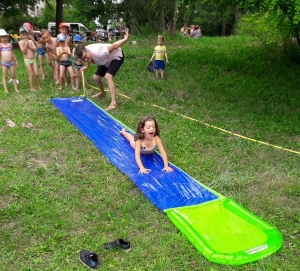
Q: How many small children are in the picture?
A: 10